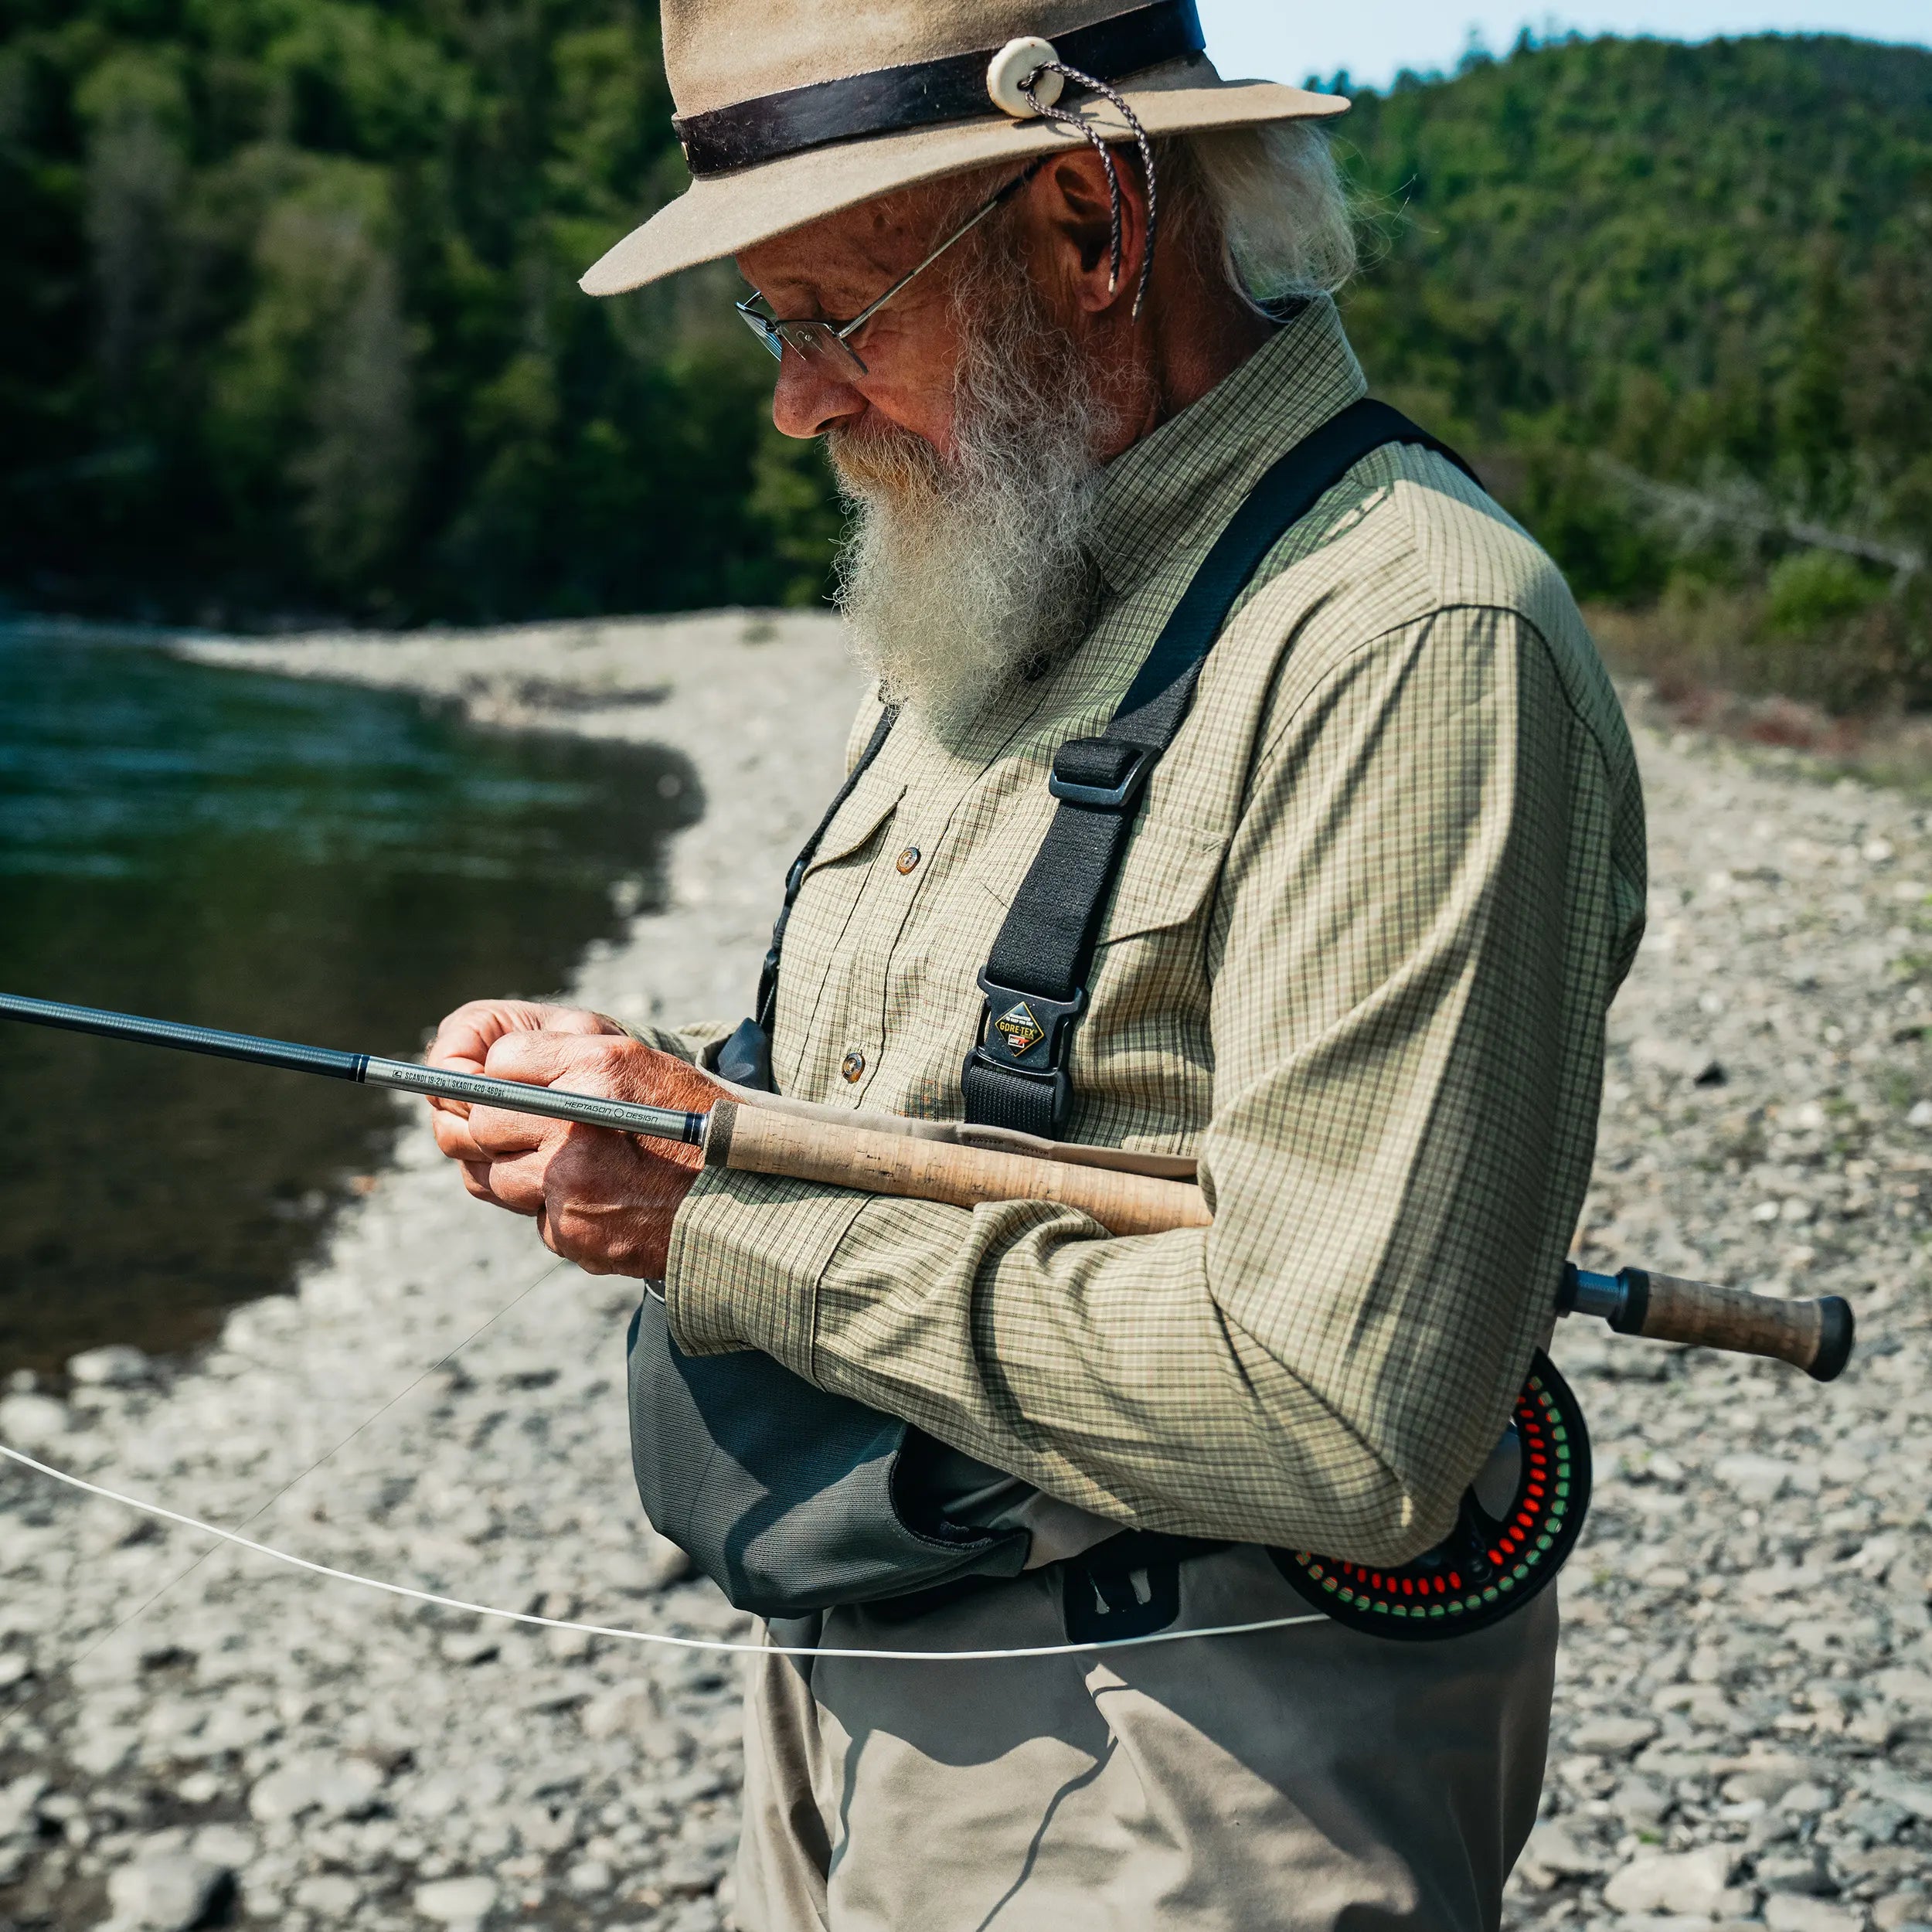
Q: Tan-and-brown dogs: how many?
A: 0